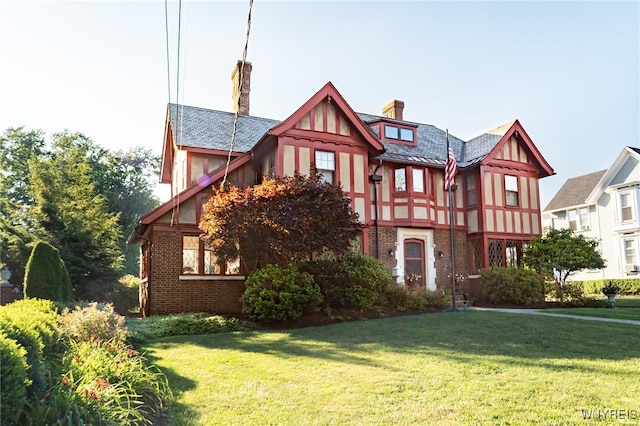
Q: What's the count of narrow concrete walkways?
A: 1